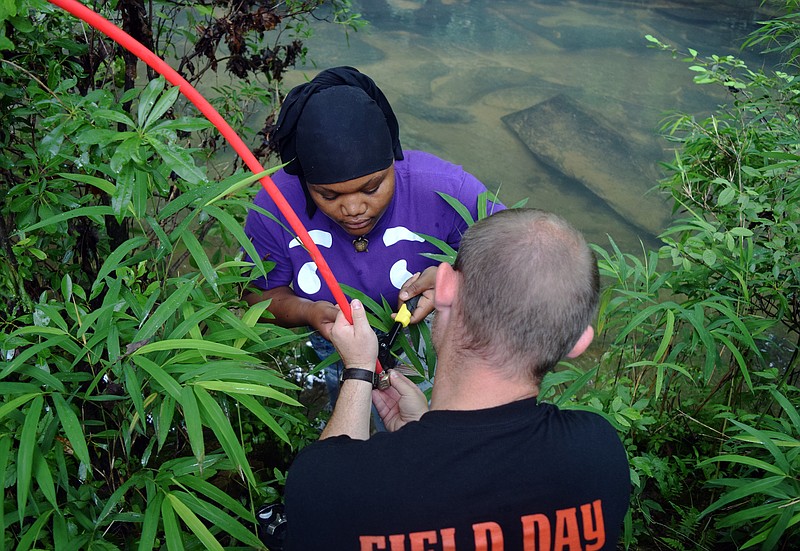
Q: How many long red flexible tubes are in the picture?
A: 1